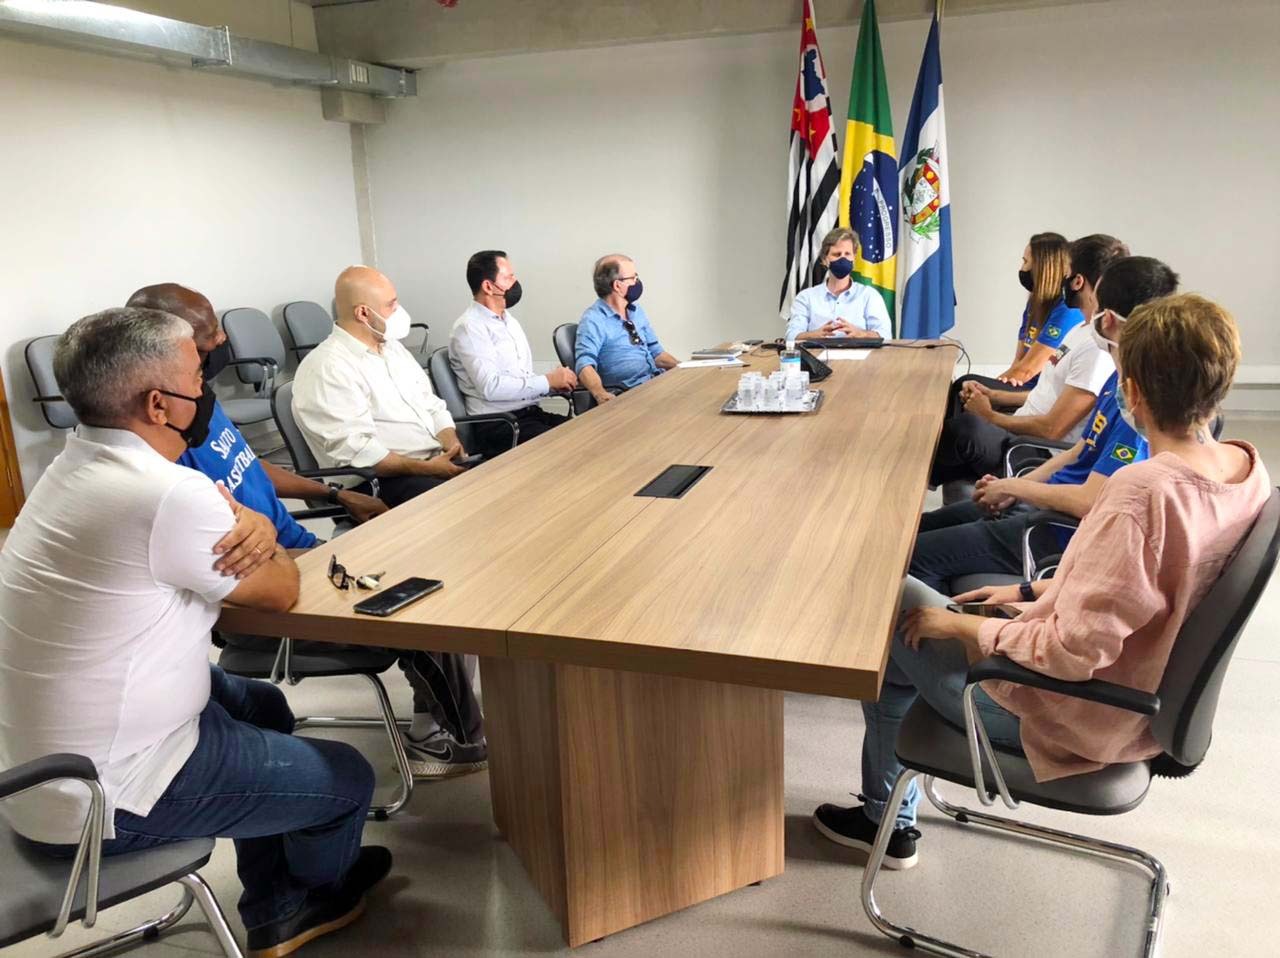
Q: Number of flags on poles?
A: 3